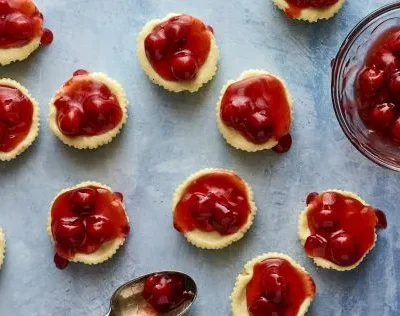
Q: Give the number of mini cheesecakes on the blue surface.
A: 11